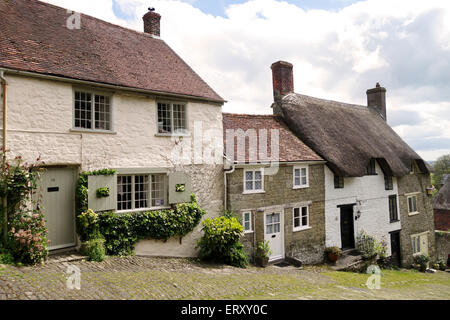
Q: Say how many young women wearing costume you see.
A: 0